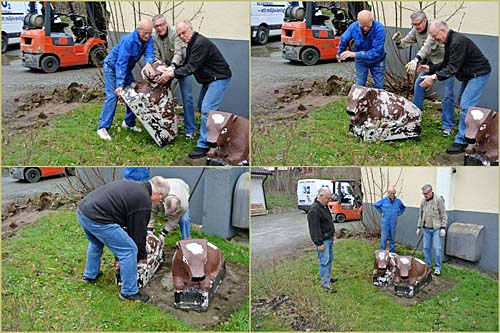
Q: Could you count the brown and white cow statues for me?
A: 2